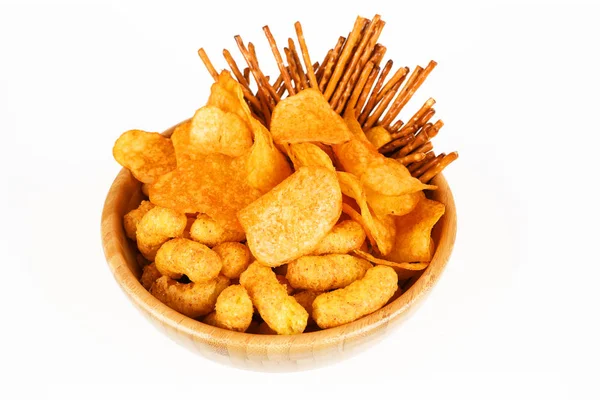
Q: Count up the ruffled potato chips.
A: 0